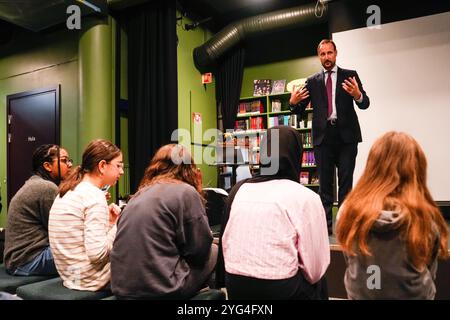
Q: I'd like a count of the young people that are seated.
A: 5